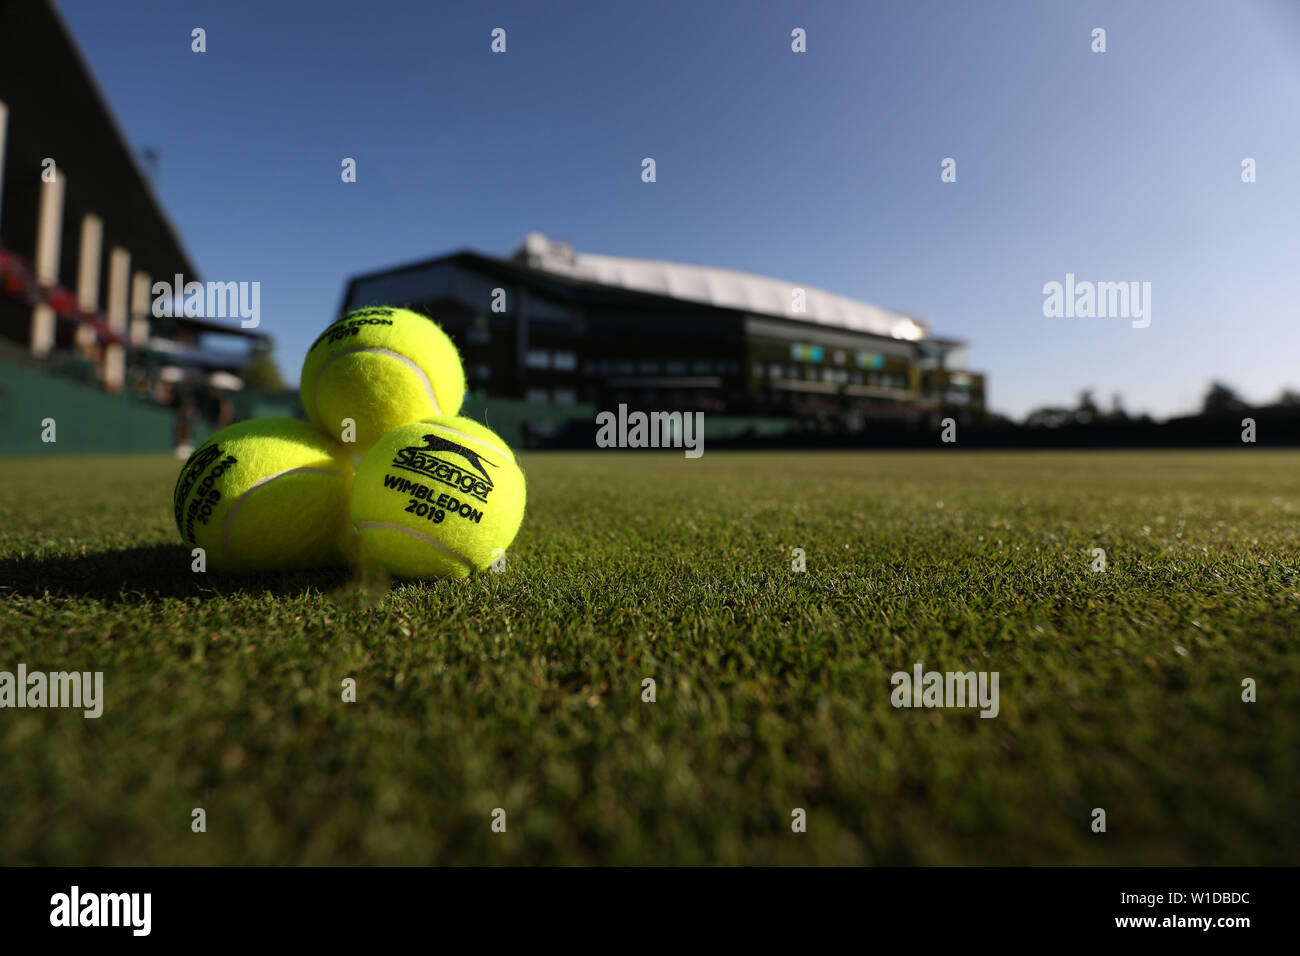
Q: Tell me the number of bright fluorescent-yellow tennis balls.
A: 3